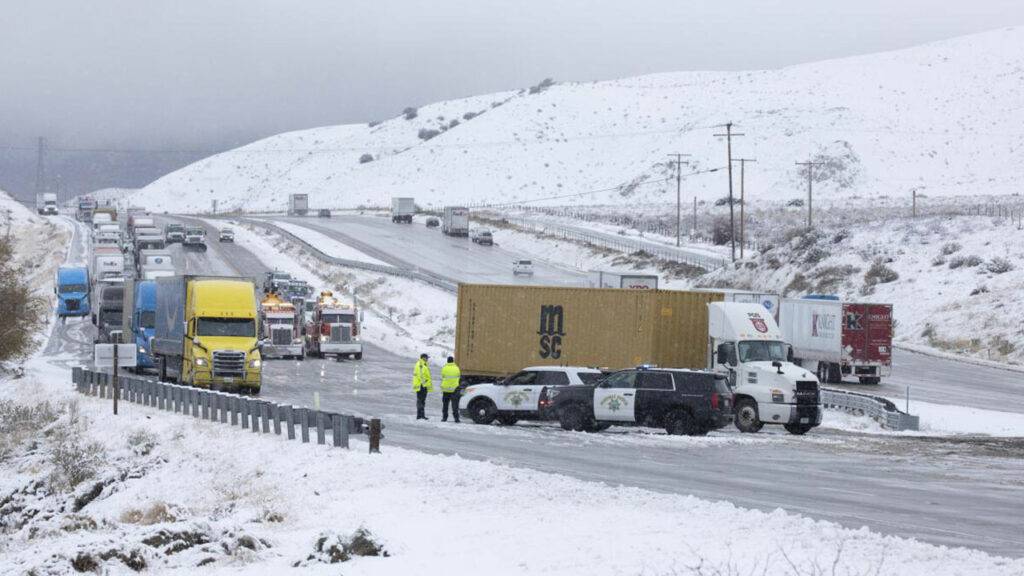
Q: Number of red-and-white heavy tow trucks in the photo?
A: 2